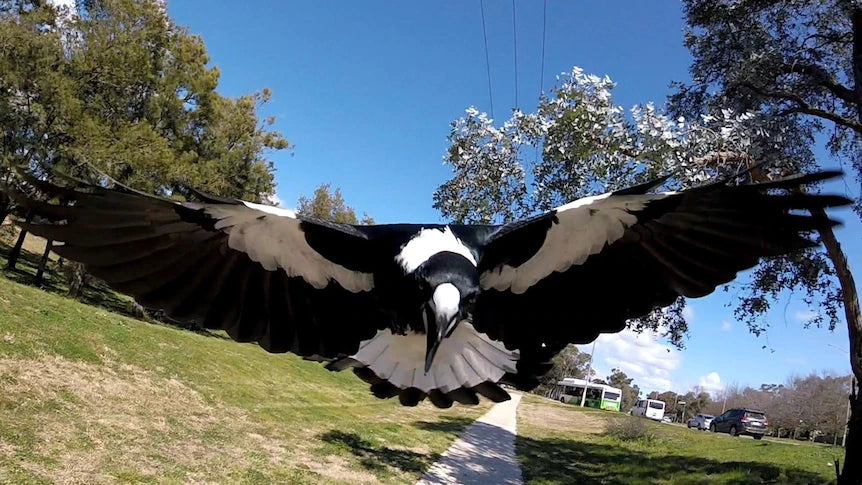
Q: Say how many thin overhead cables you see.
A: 3